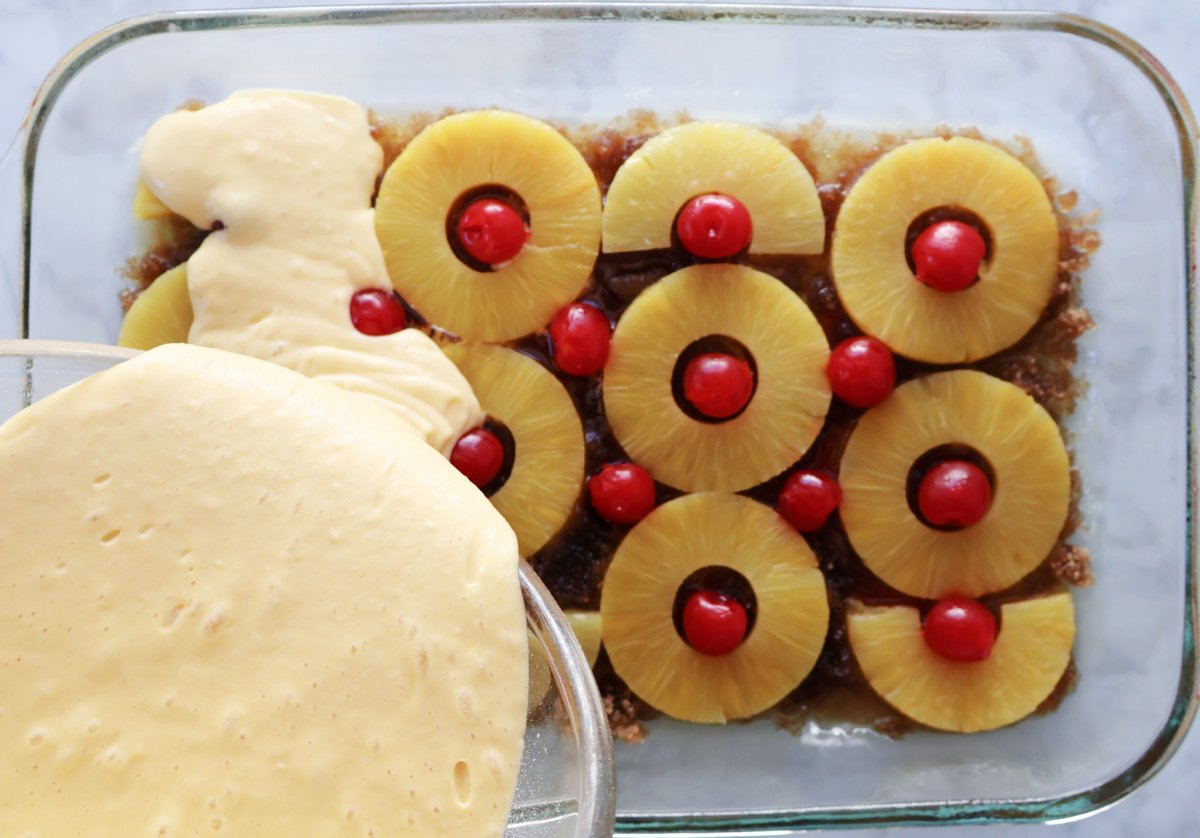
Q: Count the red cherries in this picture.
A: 13